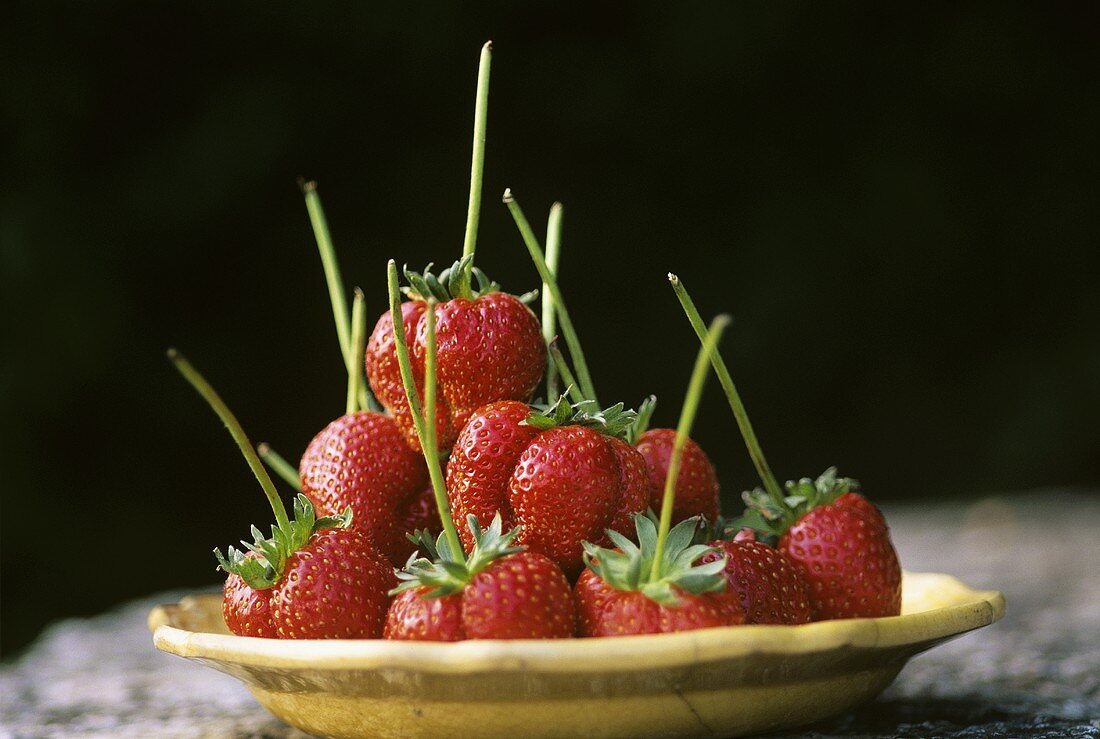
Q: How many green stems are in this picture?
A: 12